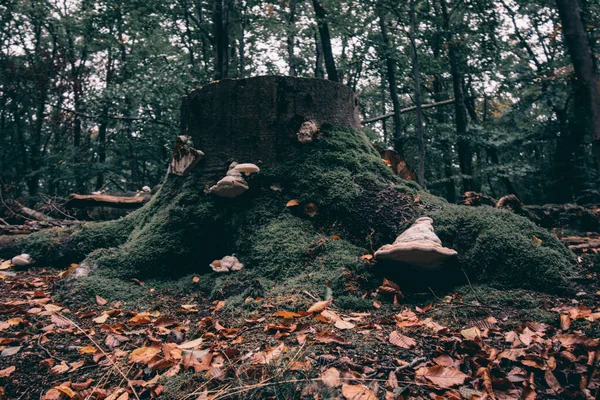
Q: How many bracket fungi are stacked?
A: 2